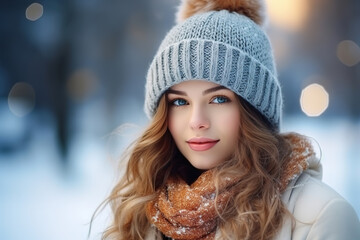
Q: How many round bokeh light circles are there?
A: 5